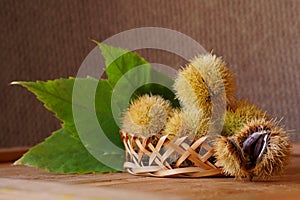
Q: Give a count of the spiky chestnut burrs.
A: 5